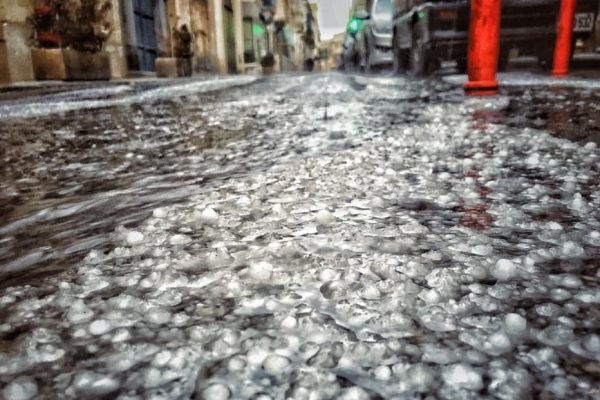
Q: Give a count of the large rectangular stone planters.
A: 2